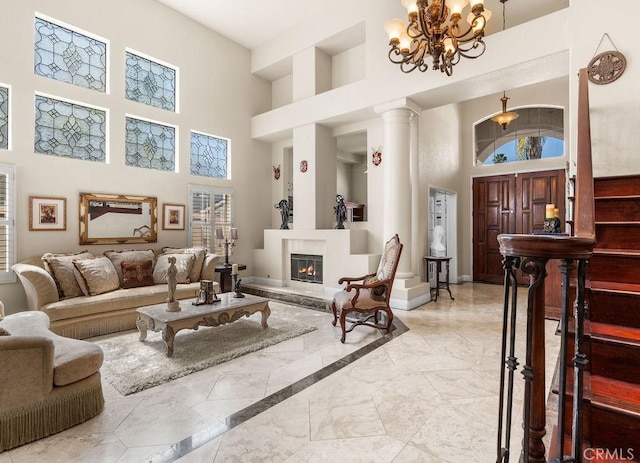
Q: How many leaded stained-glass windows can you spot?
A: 6